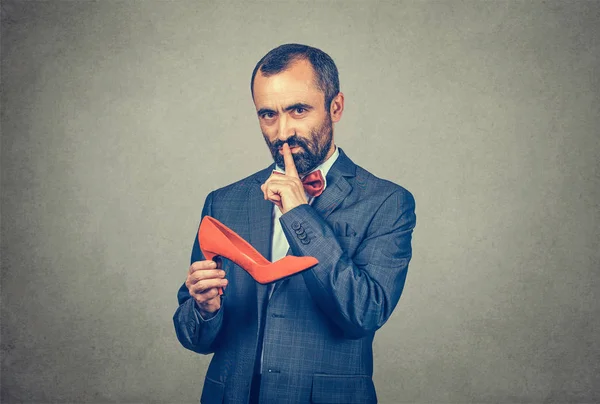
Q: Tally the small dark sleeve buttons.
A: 4